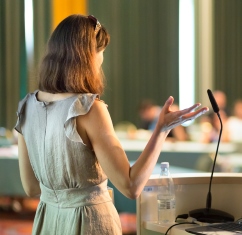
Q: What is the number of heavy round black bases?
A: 1